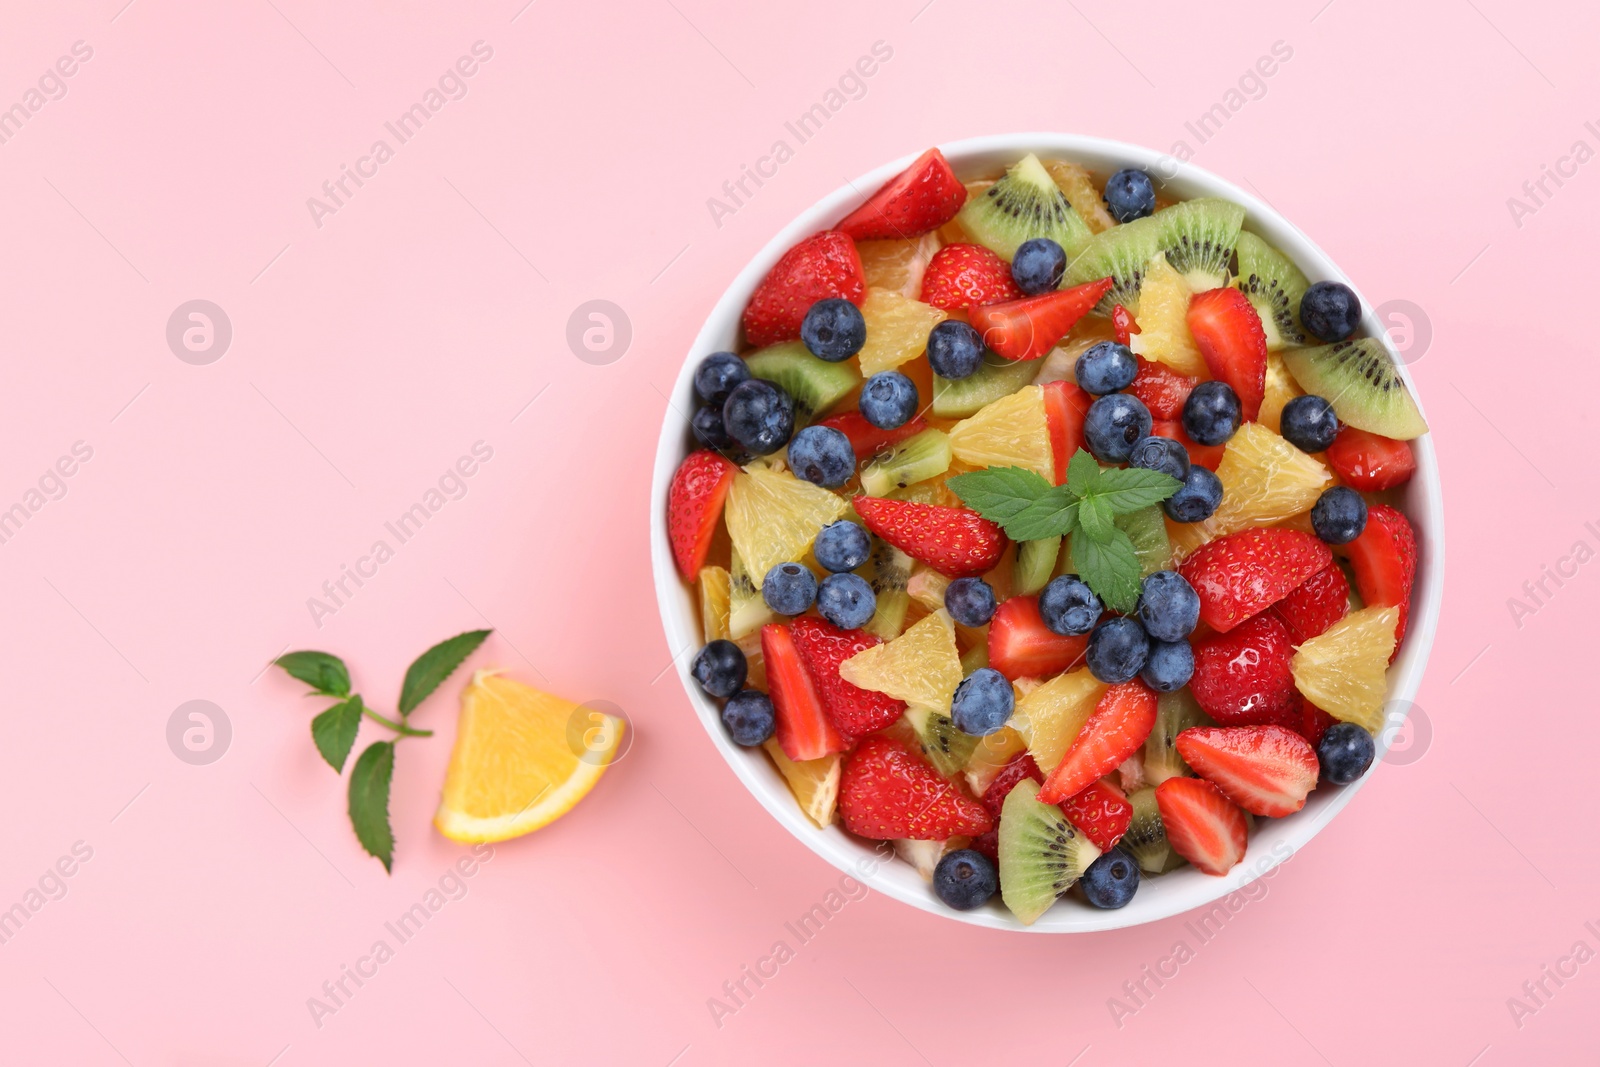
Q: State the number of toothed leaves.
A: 10